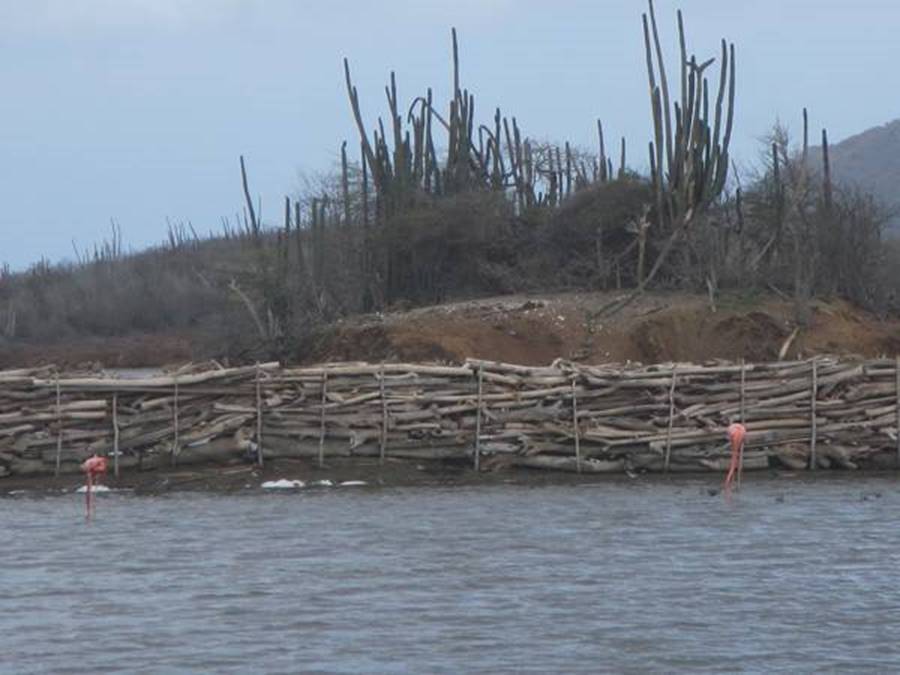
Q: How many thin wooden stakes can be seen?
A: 12